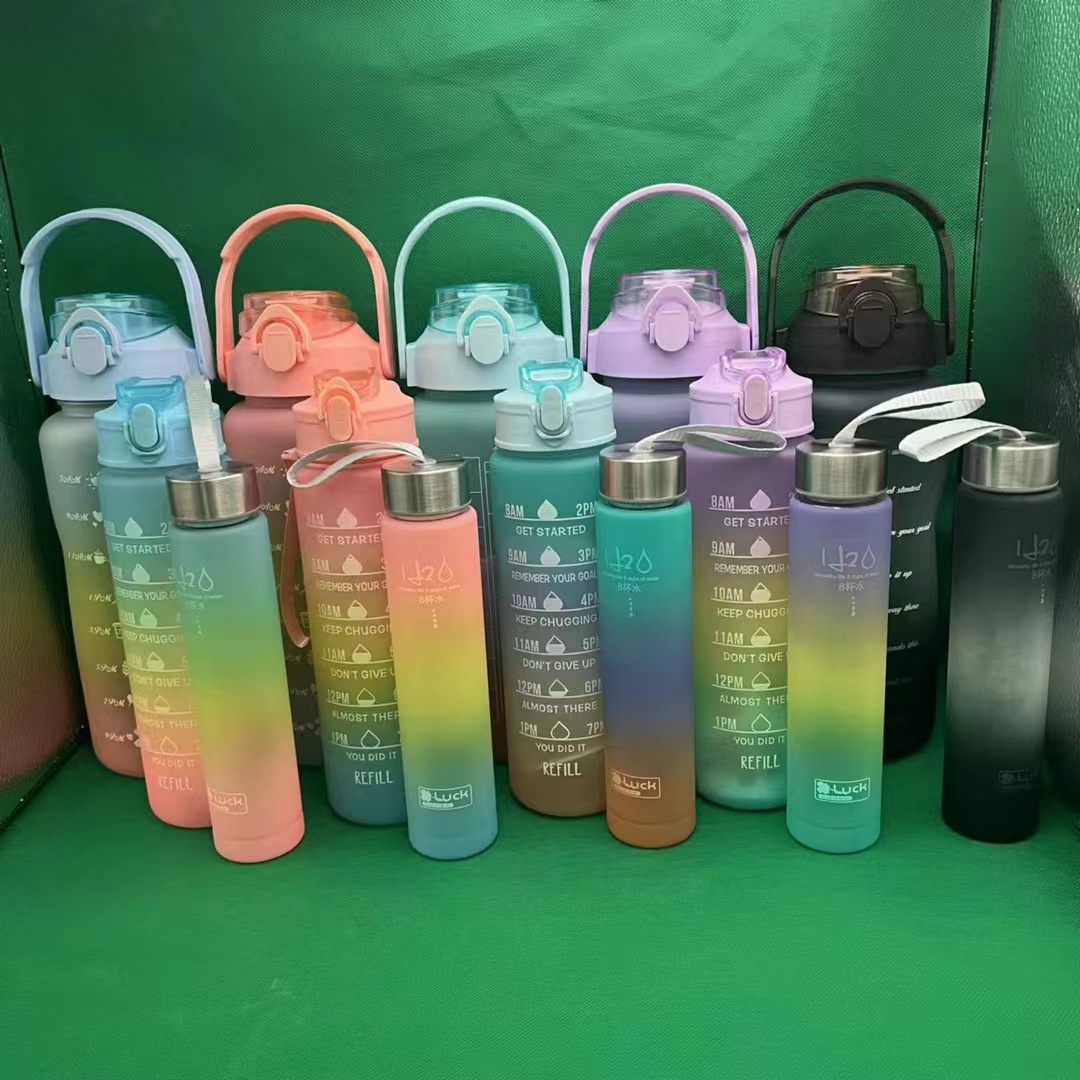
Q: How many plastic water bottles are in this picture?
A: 14